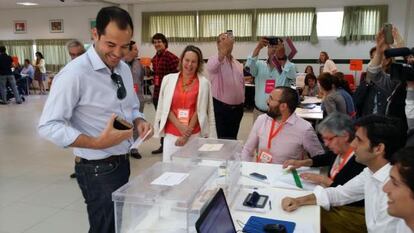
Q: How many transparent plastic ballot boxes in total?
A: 2